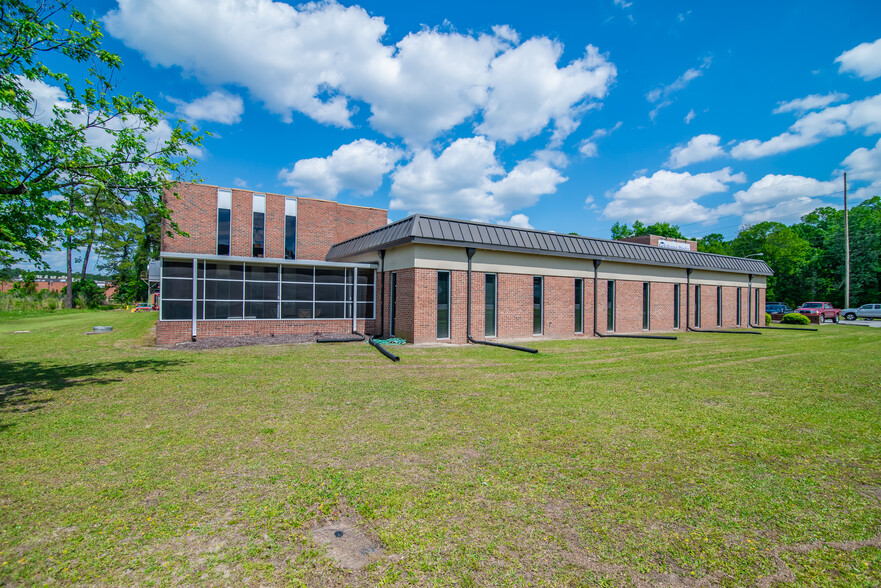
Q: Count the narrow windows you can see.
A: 15